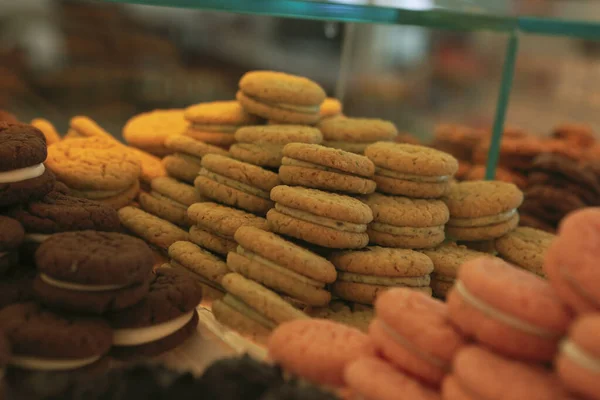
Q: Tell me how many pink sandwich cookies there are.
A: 7